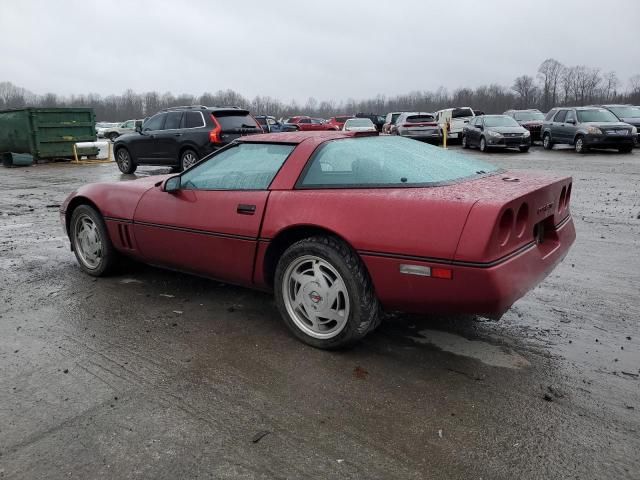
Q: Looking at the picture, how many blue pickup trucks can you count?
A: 0